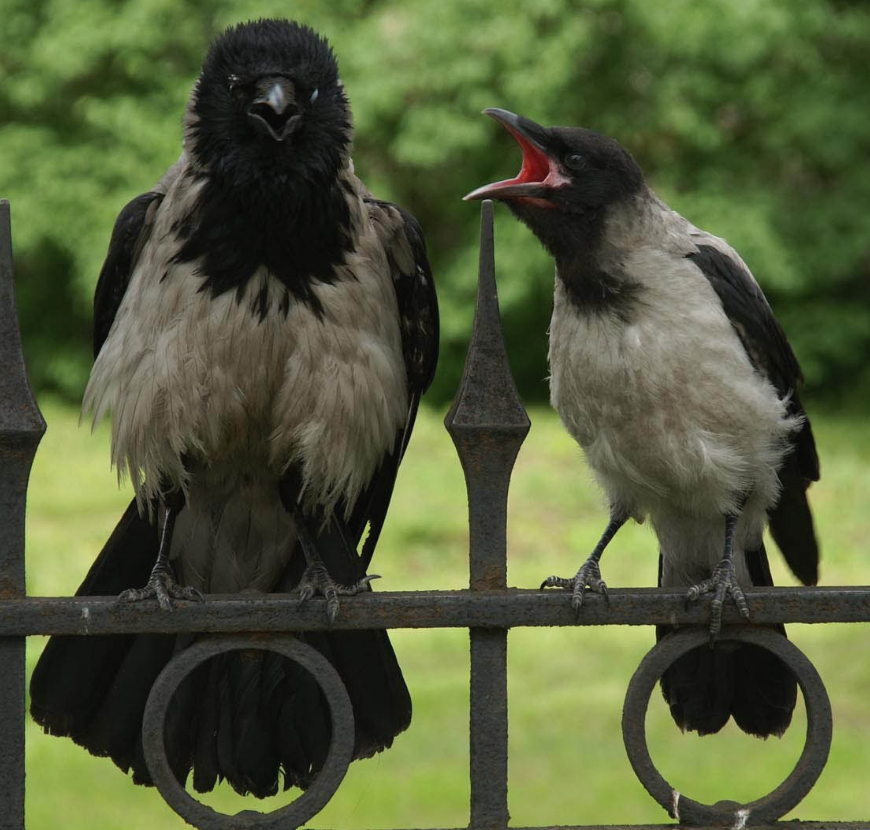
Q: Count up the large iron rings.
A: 2